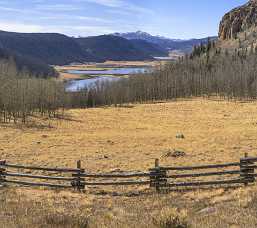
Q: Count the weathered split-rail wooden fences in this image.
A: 1